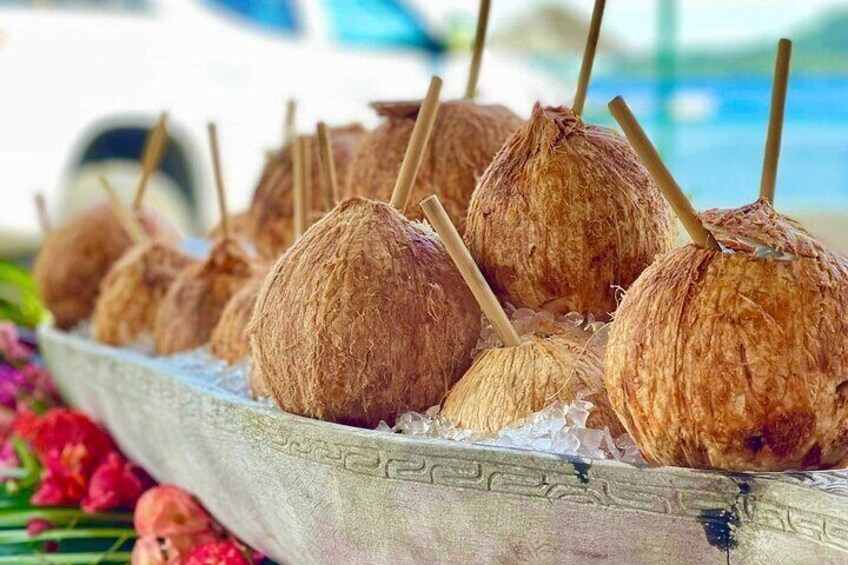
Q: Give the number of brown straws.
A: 13